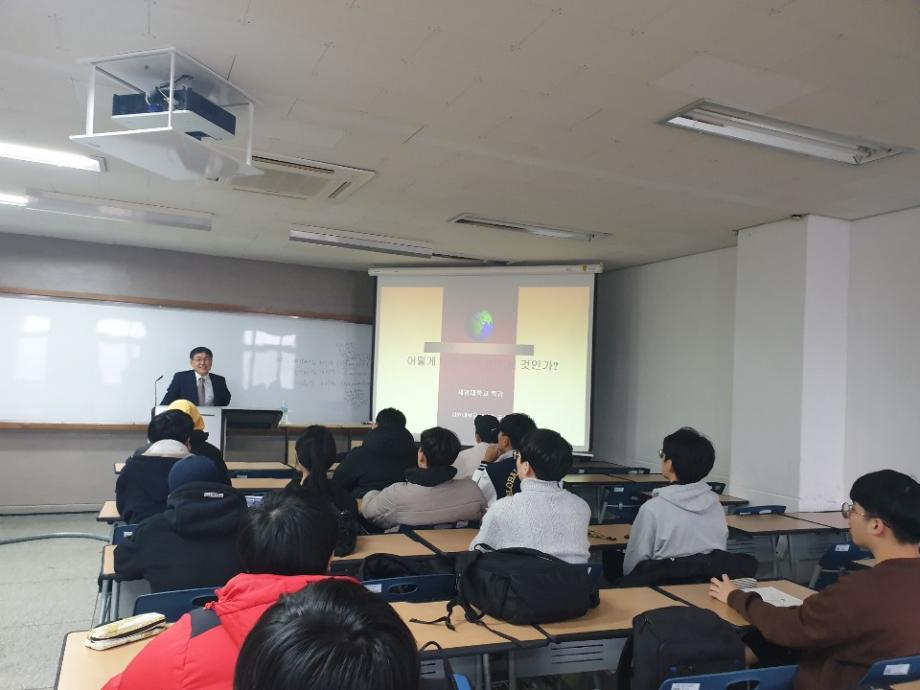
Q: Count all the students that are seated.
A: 13